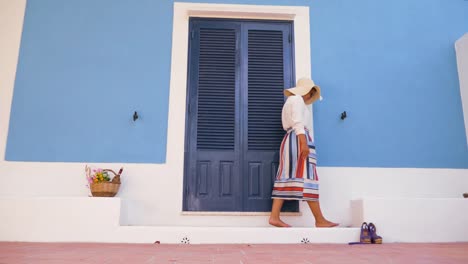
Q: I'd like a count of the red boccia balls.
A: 0